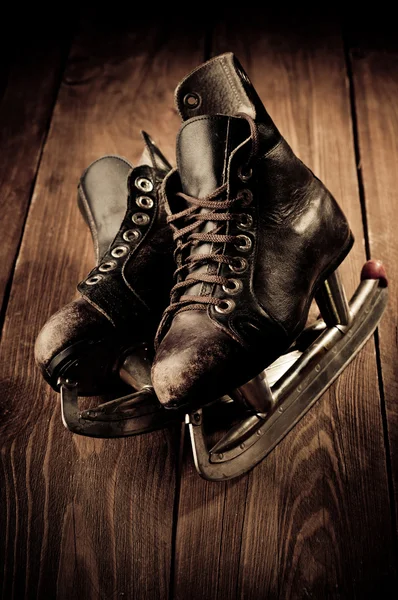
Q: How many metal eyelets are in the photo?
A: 15